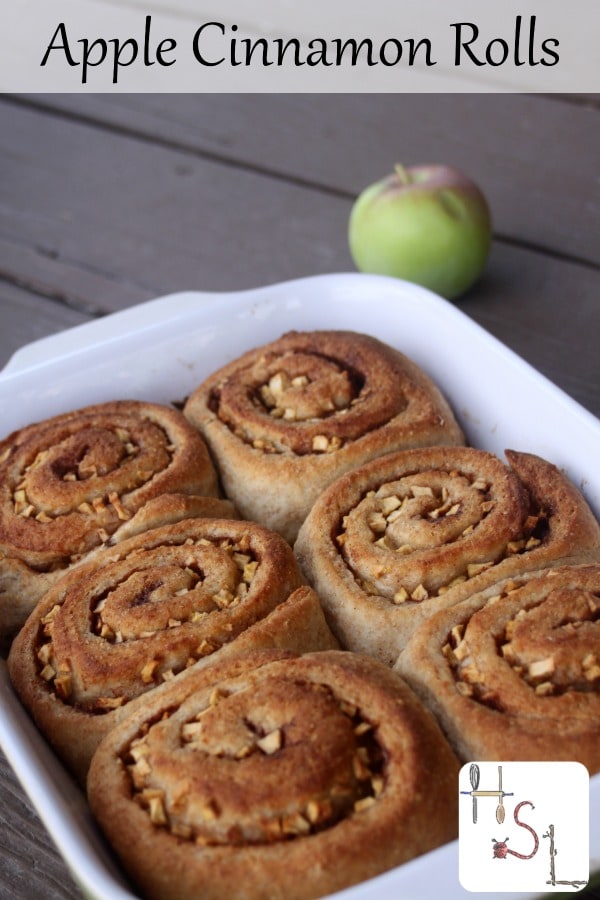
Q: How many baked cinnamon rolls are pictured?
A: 6